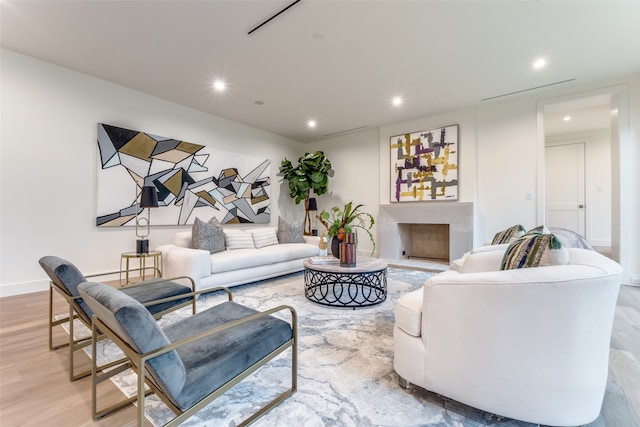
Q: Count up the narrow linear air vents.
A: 3